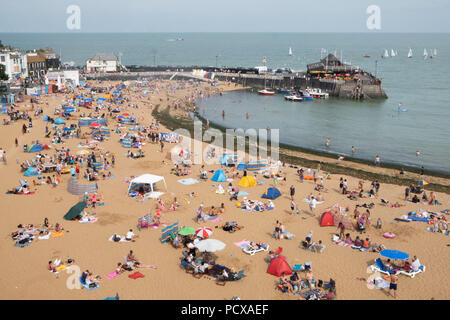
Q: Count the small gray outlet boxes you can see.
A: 0